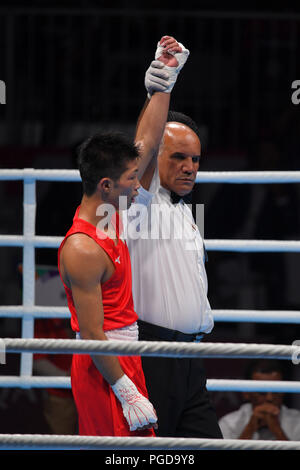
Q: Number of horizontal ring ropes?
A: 6